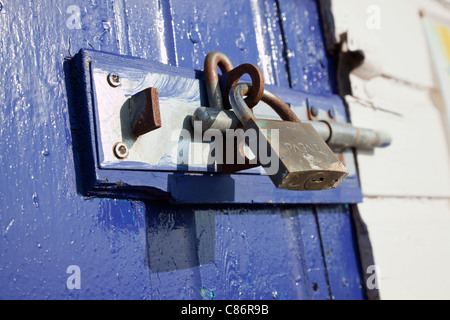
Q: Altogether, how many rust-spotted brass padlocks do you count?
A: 1